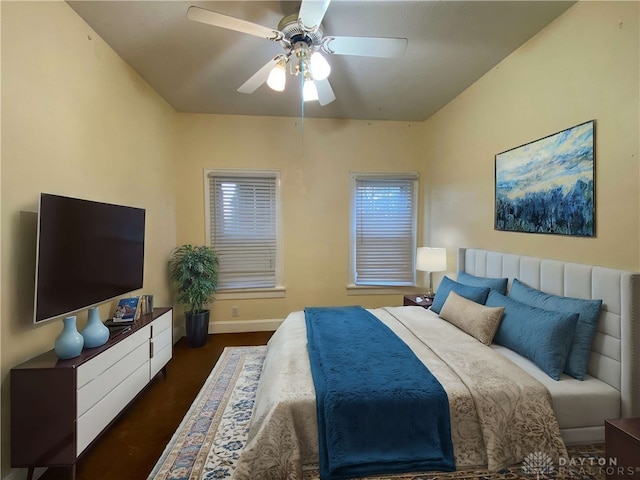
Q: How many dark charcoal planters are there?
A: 1